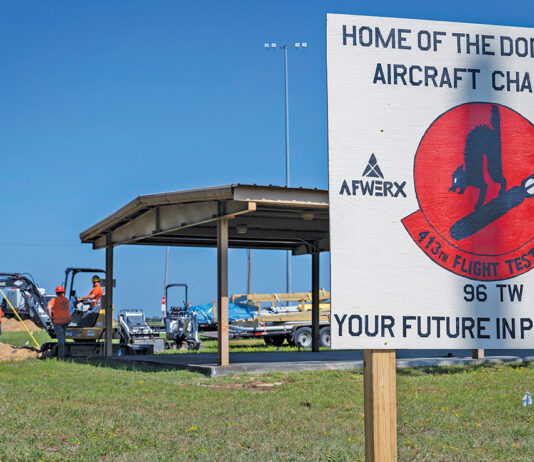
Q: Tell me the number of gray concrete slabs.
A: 1